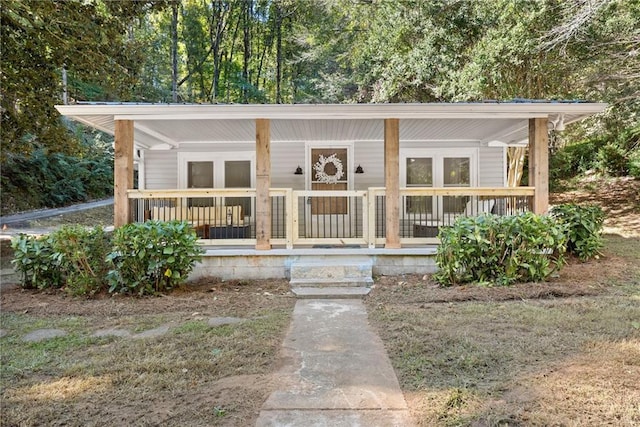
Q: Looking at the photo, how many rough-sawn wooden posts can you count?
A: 4